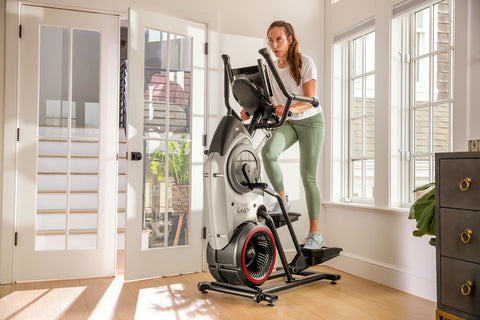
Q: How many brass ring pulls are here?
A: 3